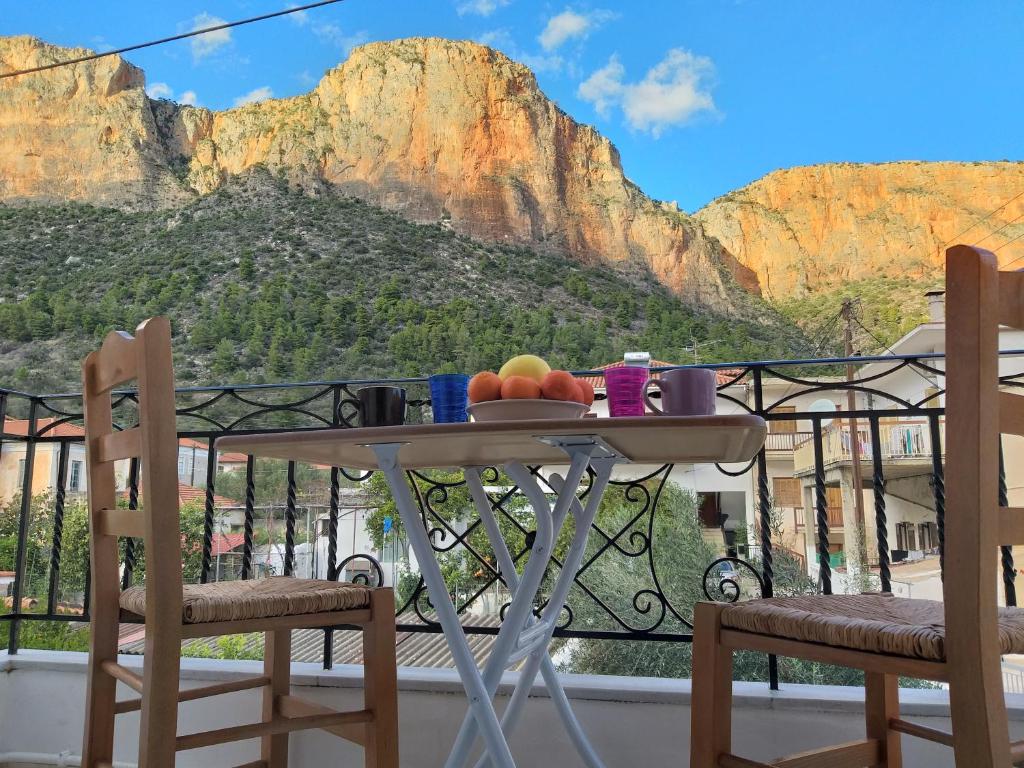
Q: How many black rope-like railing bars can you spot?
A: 11